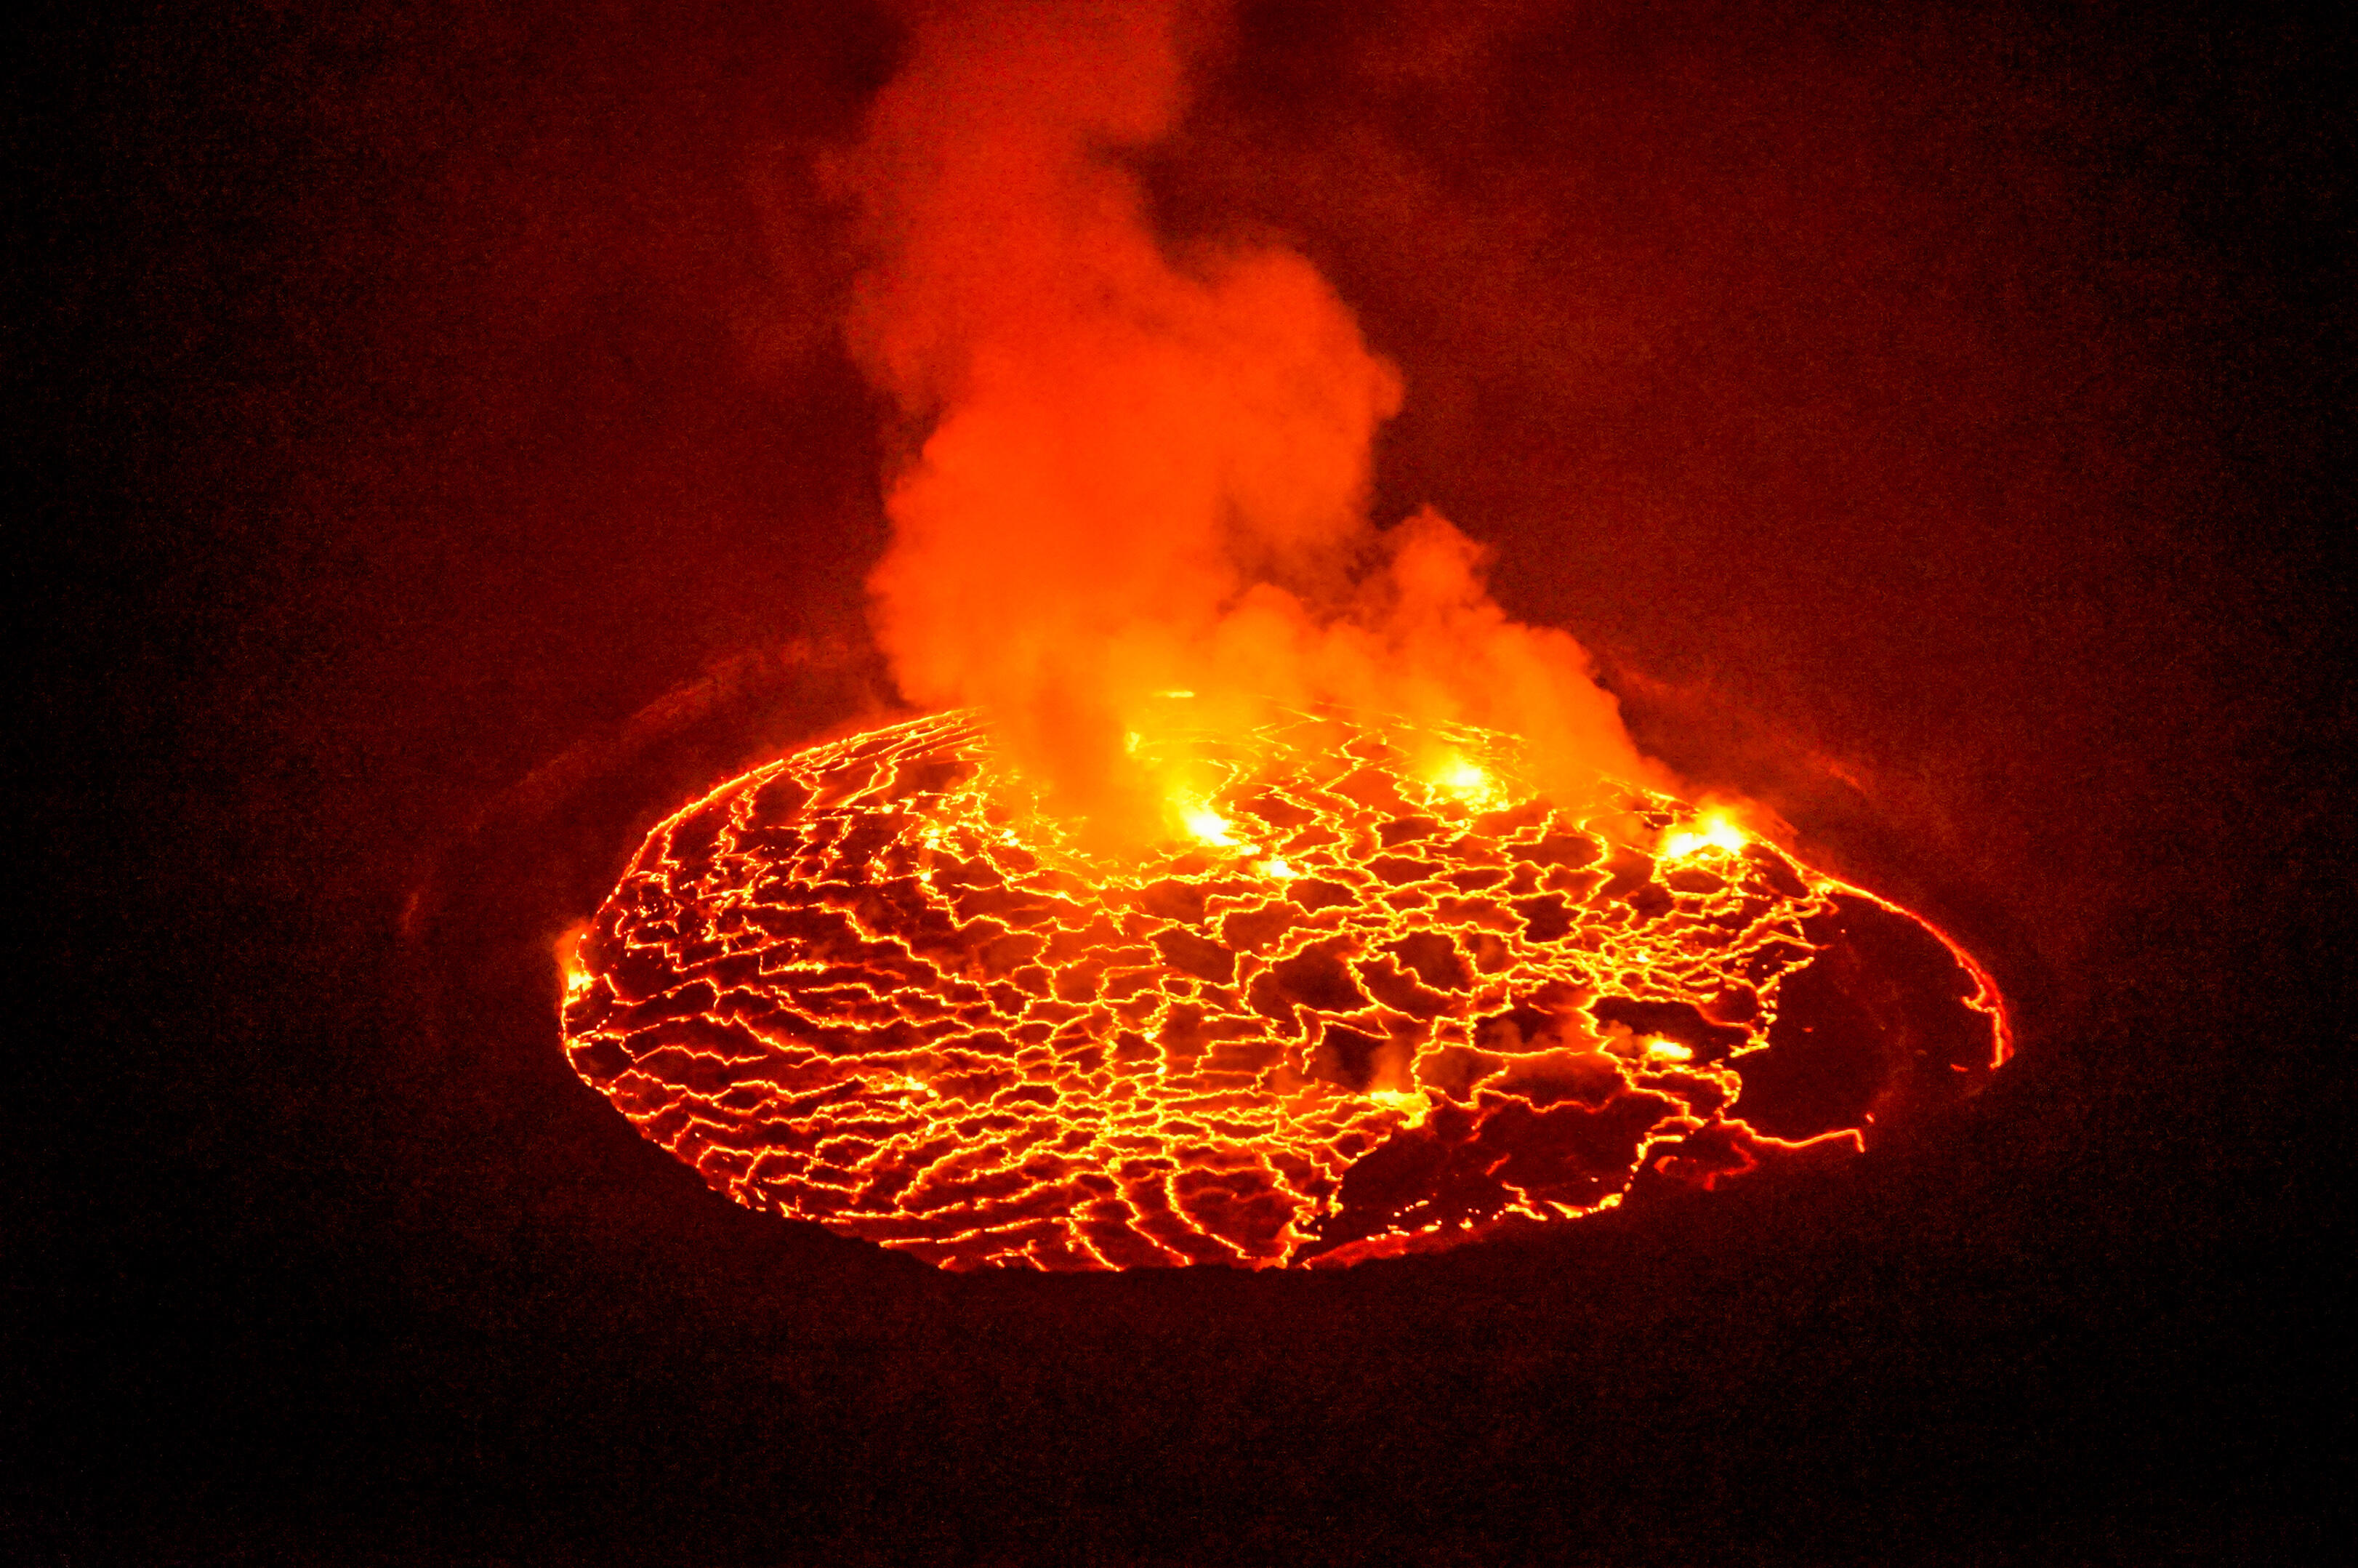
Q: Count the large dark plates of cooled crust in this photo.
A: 2